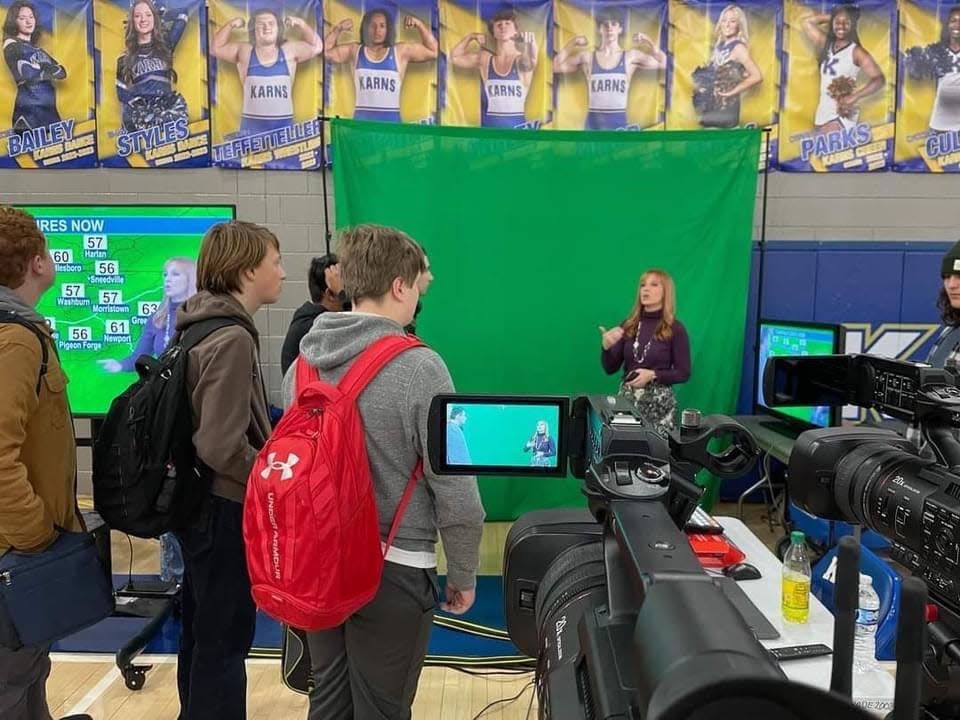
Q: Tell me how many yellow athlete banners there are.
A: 9